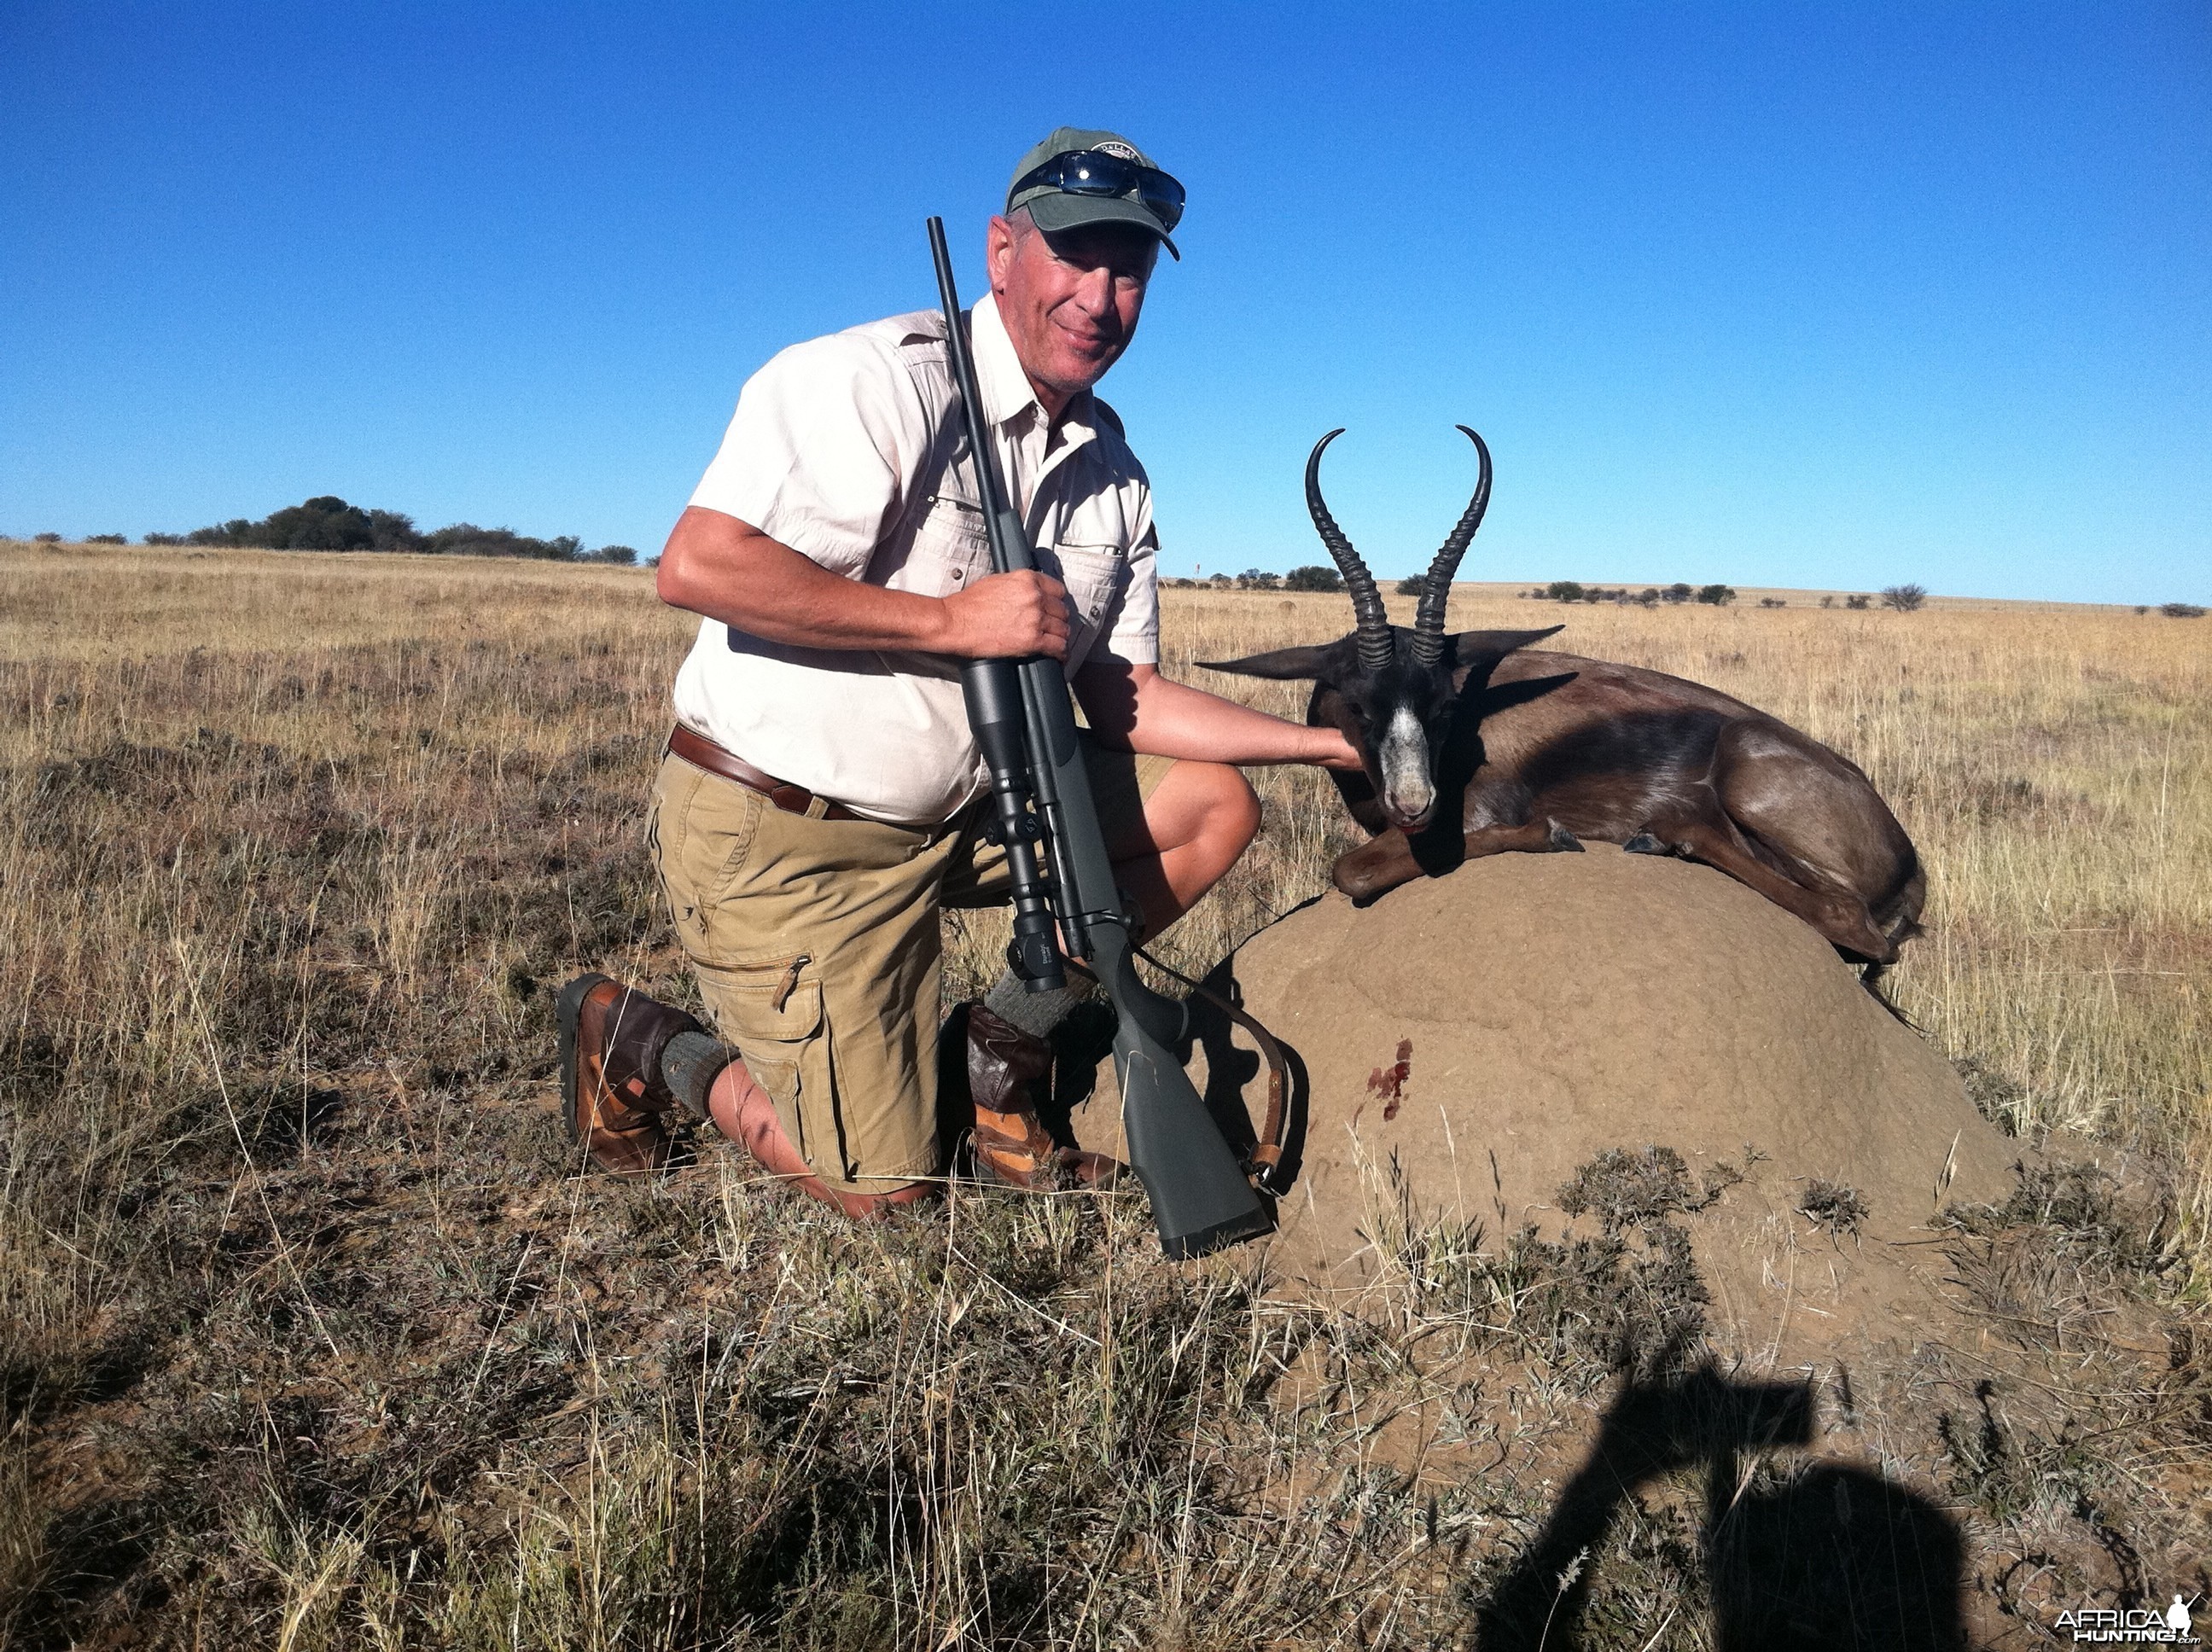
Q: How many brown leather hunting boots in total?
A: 2